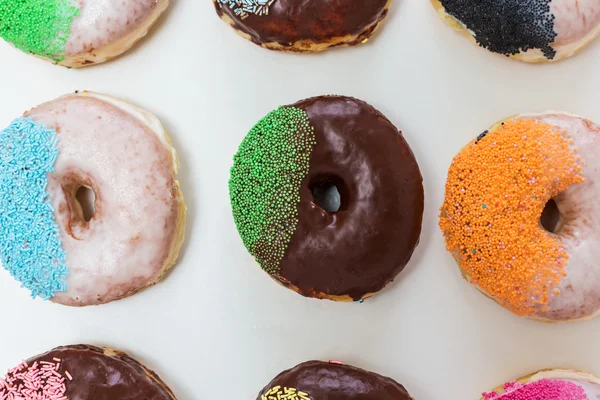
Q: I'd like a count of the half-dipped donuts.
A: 9